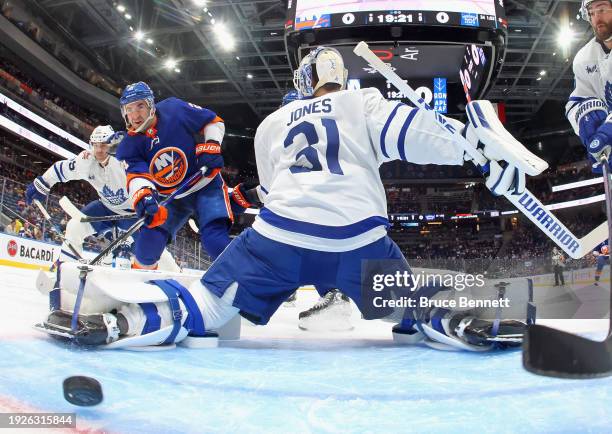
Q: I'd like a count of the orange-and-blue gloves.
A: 3